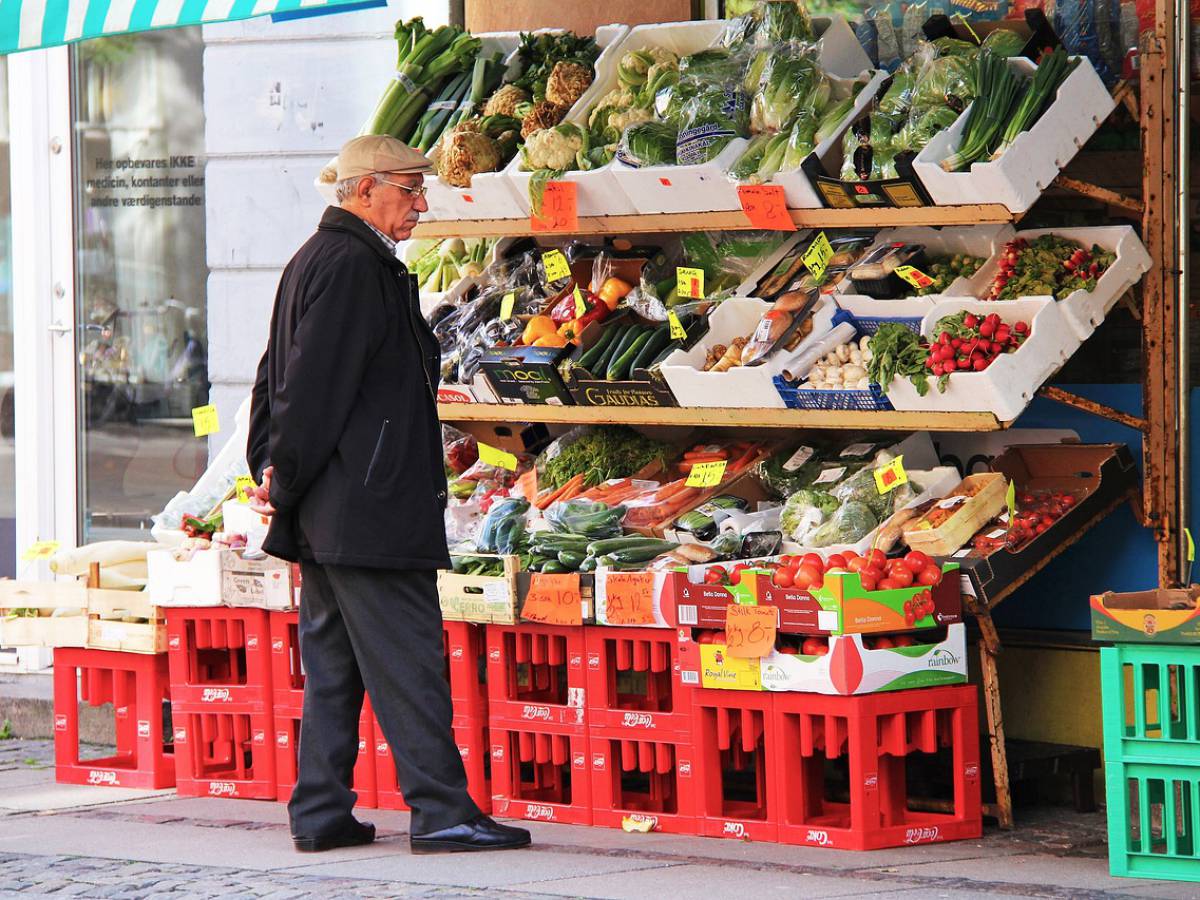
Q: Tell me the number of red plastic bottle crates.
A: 13